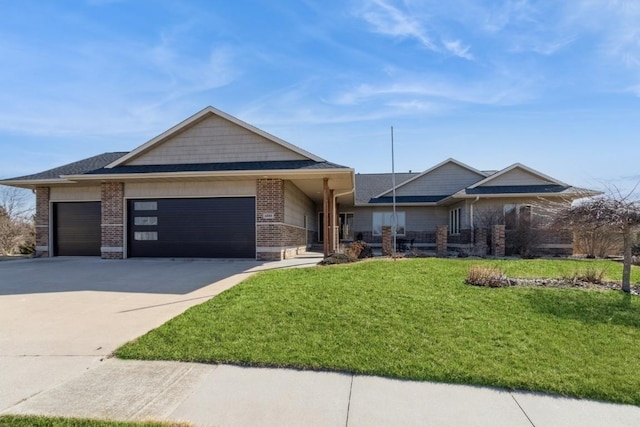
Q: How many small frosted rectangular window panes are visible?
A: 3